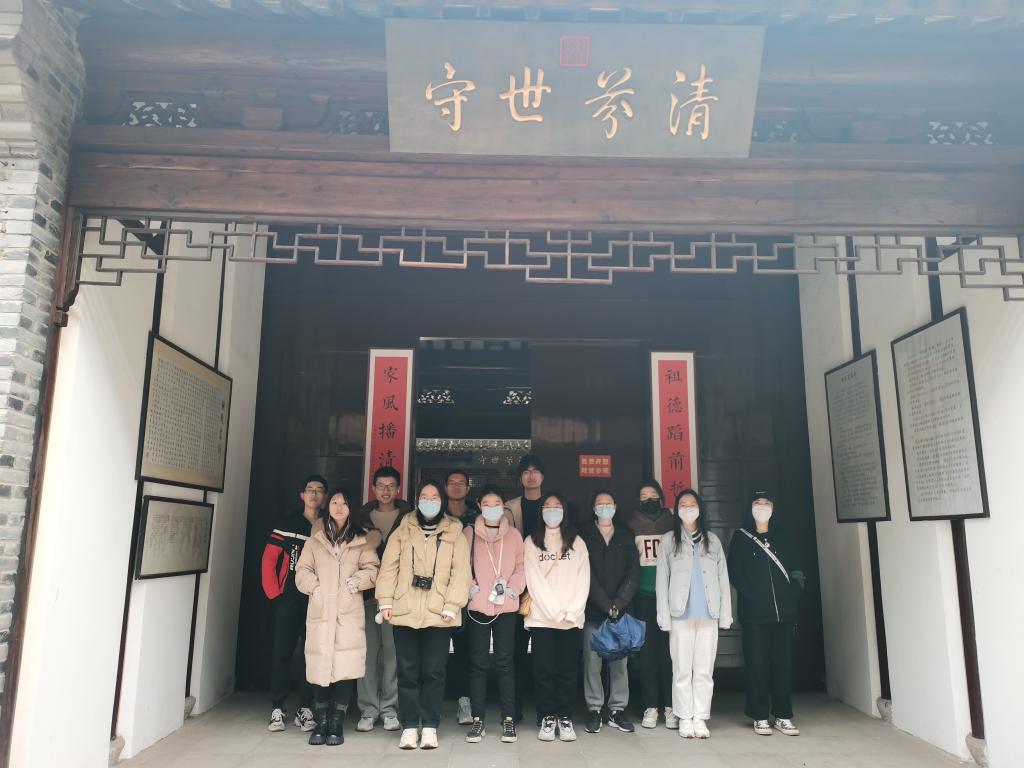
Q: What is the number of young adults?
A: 12